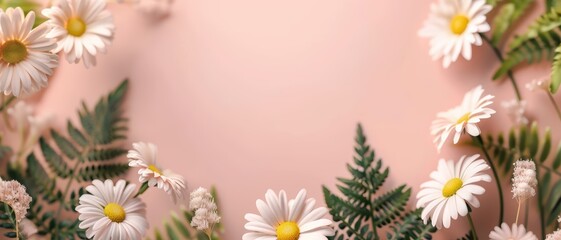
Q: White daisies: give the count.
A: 9